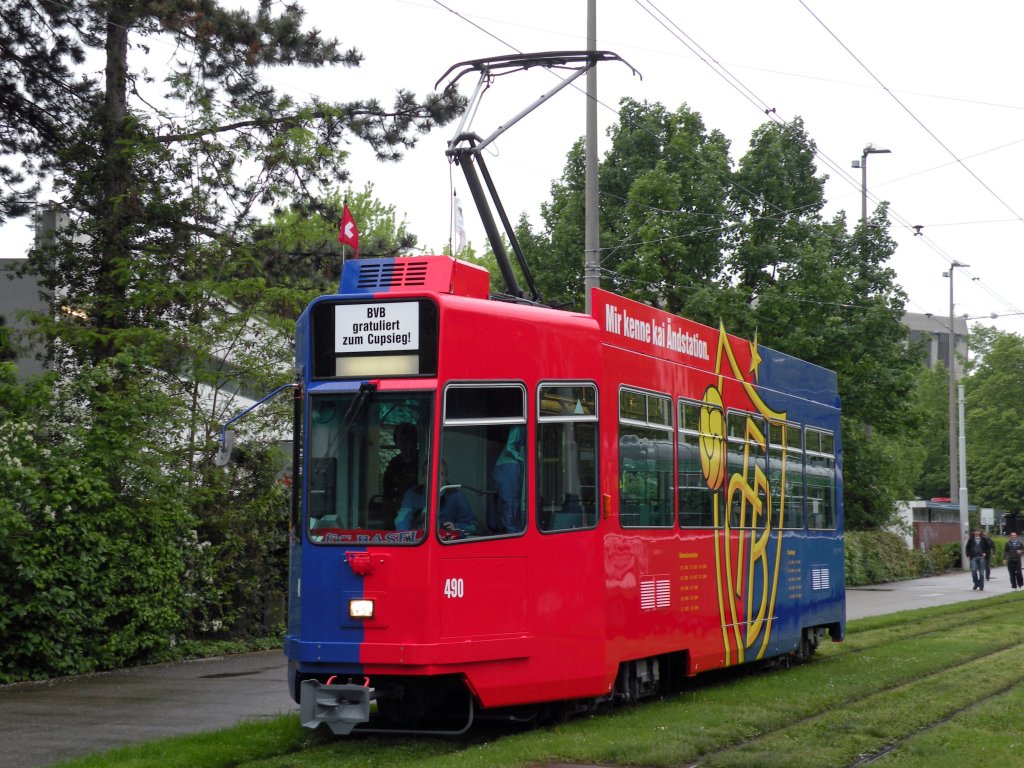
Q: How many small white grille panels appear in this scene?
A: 2